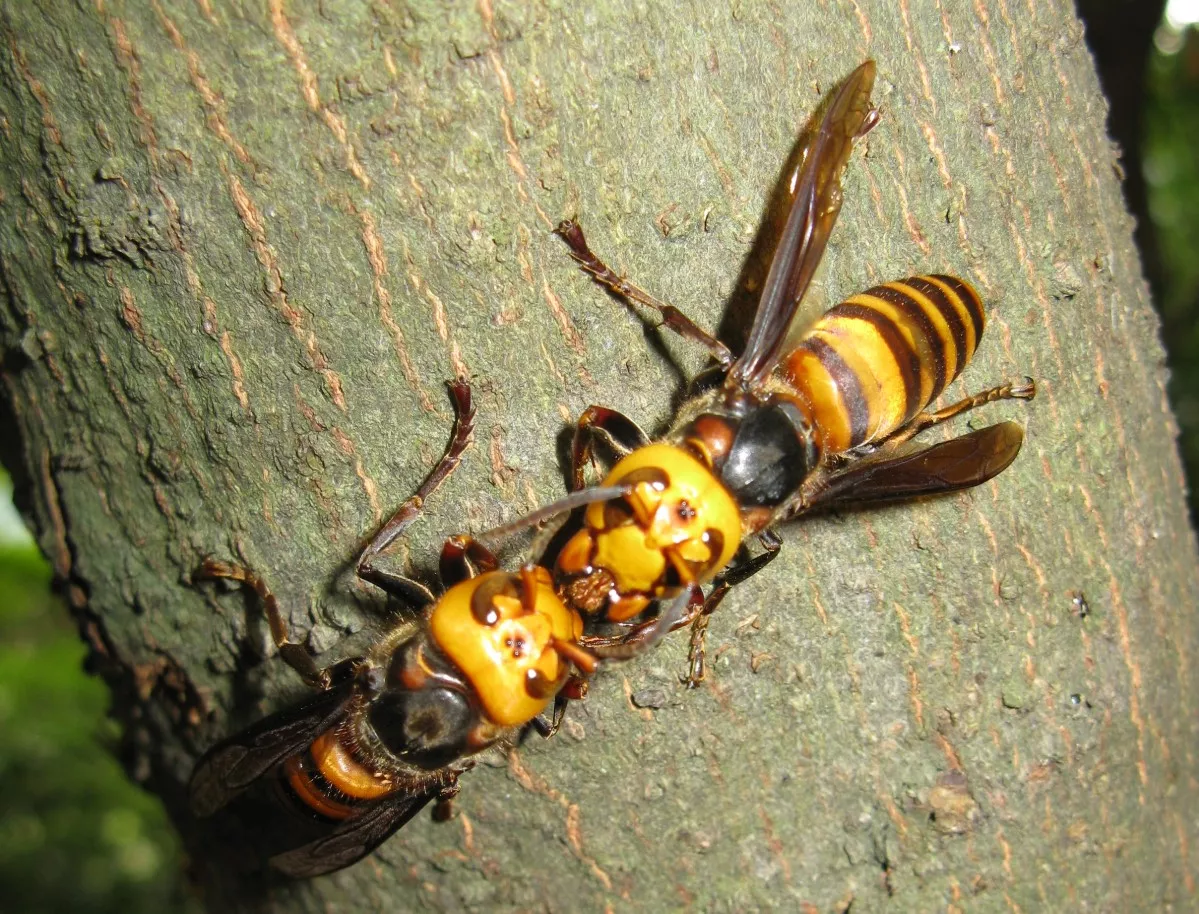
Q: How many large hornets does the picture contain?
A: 2